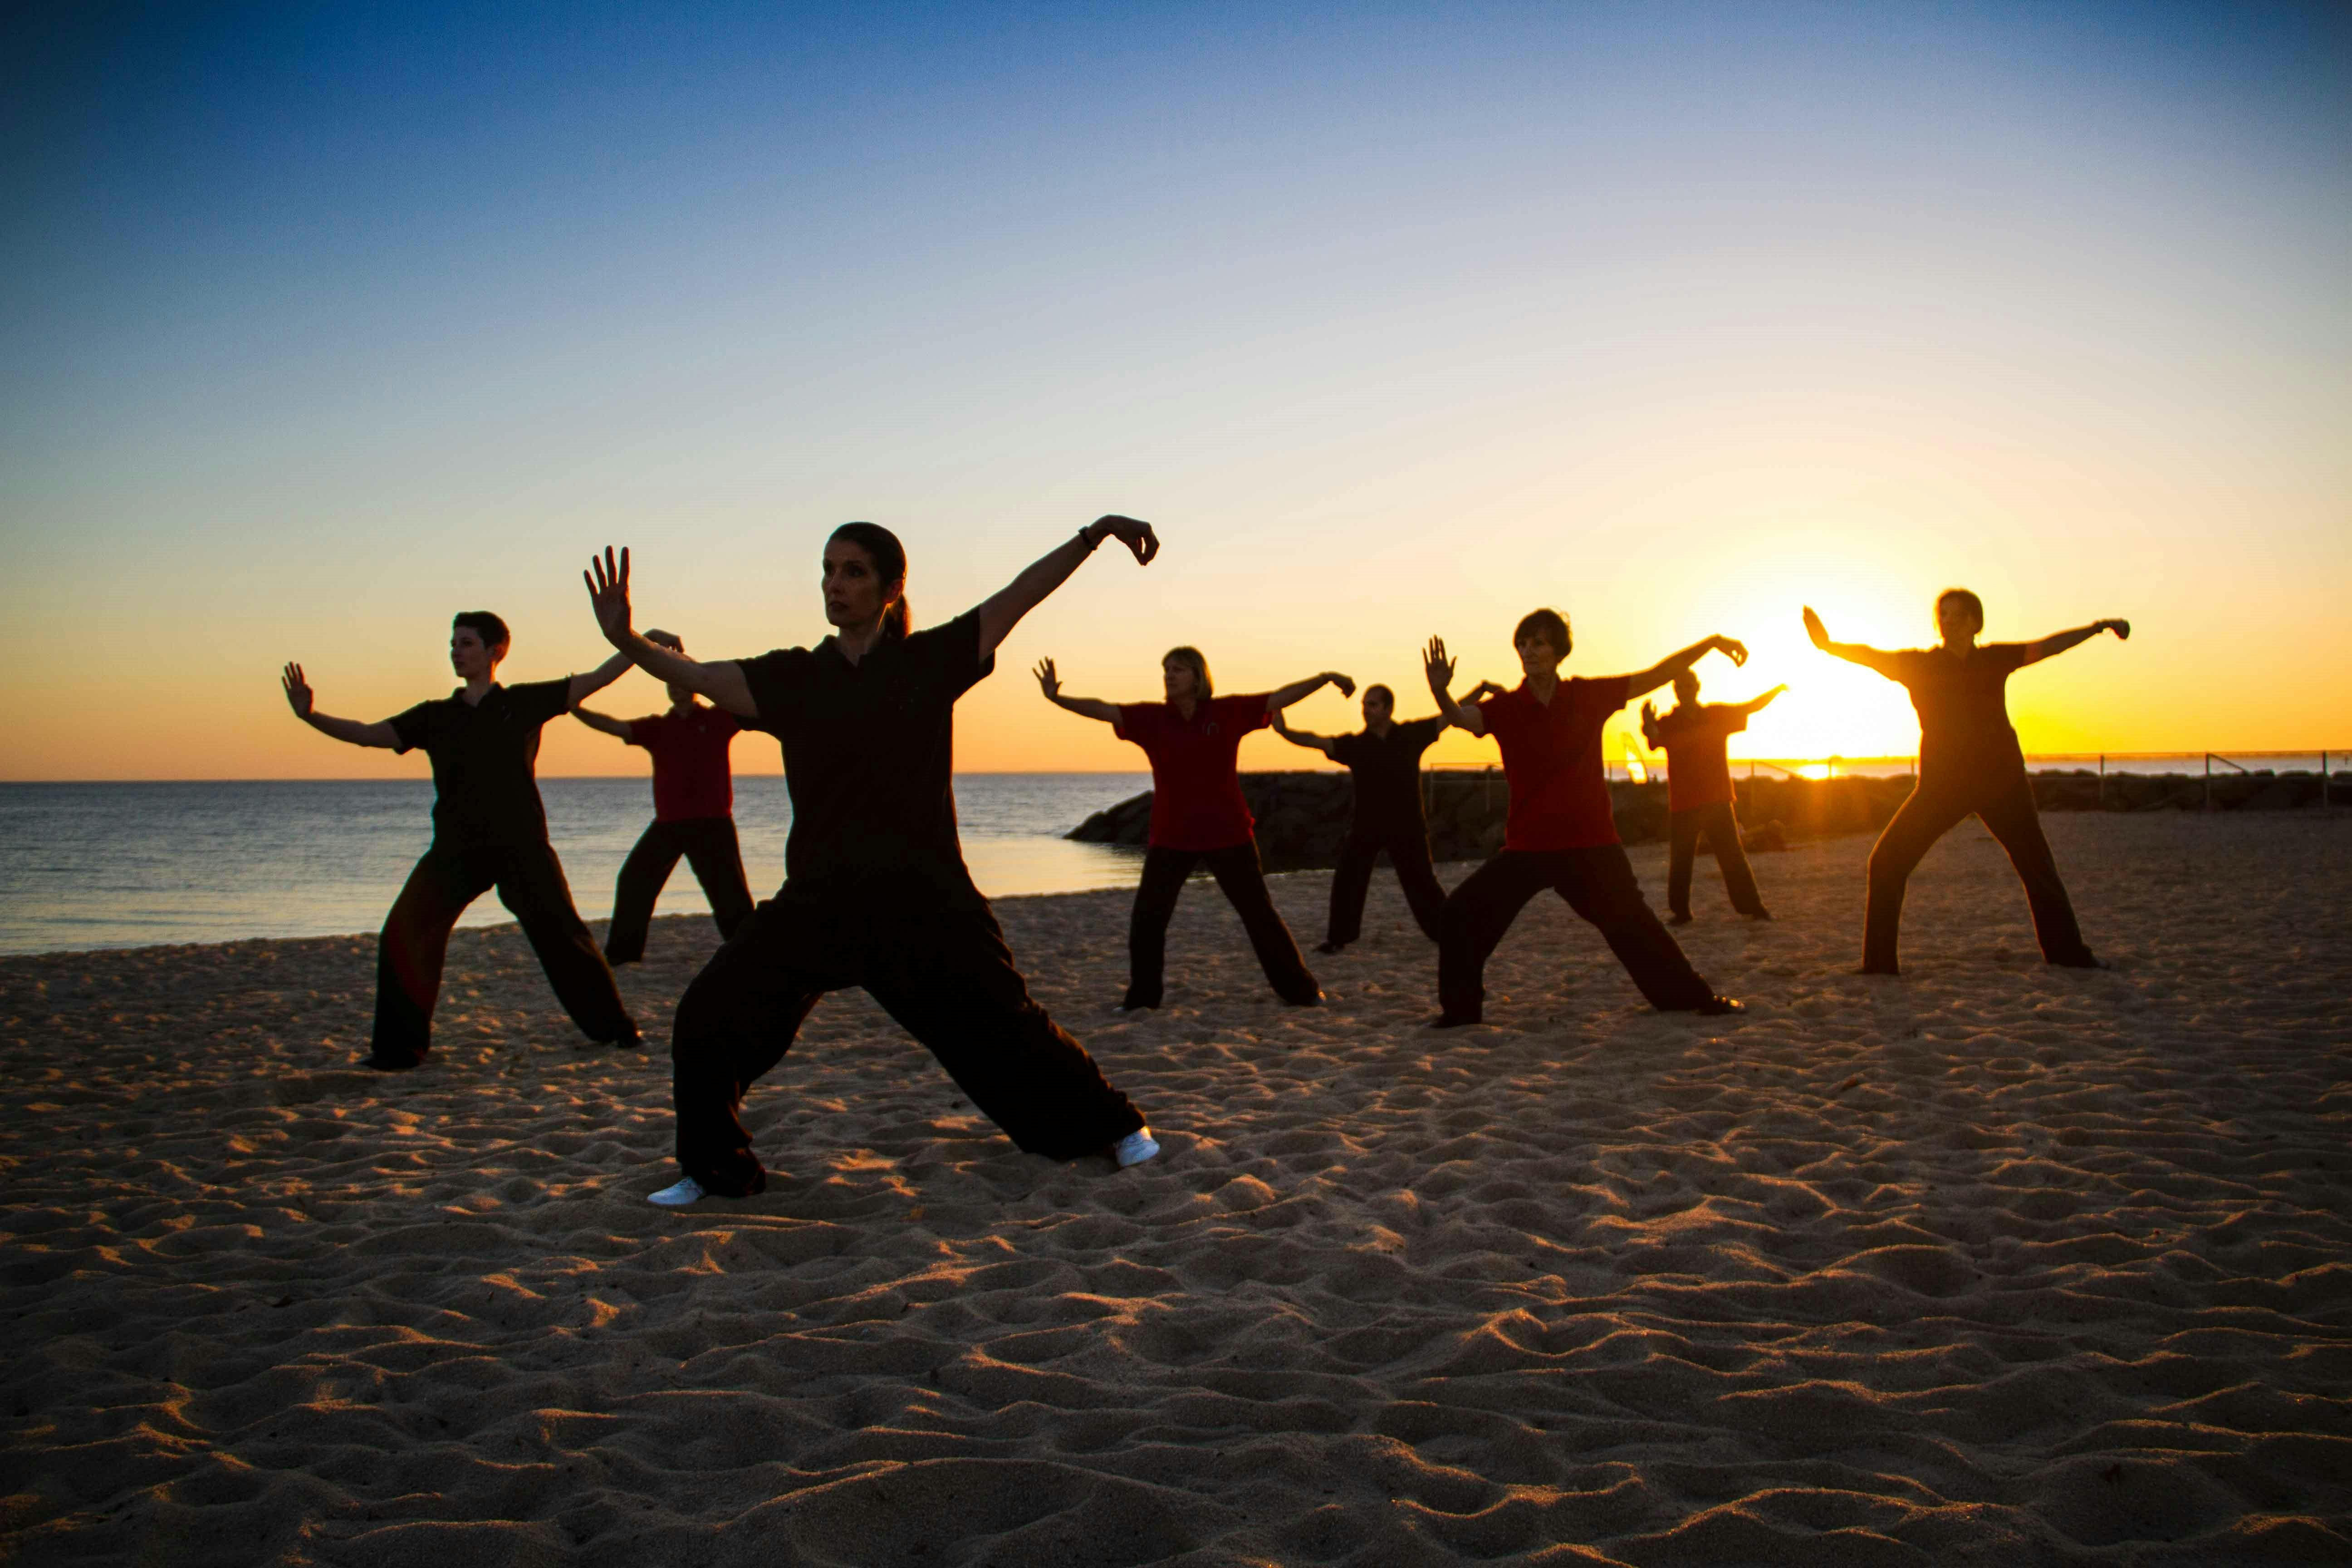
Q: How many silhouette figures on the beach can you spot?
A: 8